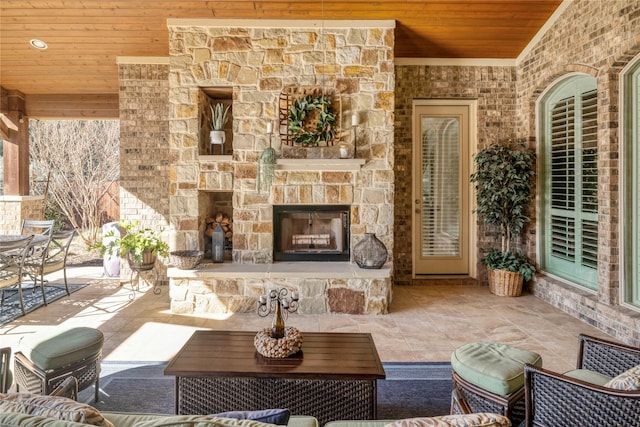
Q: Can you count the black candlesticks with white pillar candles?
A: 2